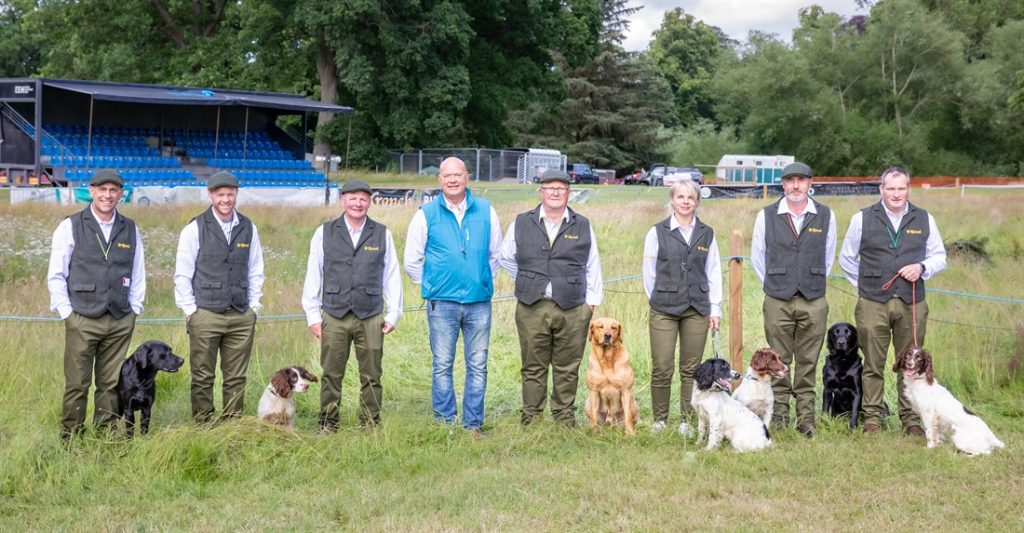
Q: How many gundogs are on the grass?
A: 7